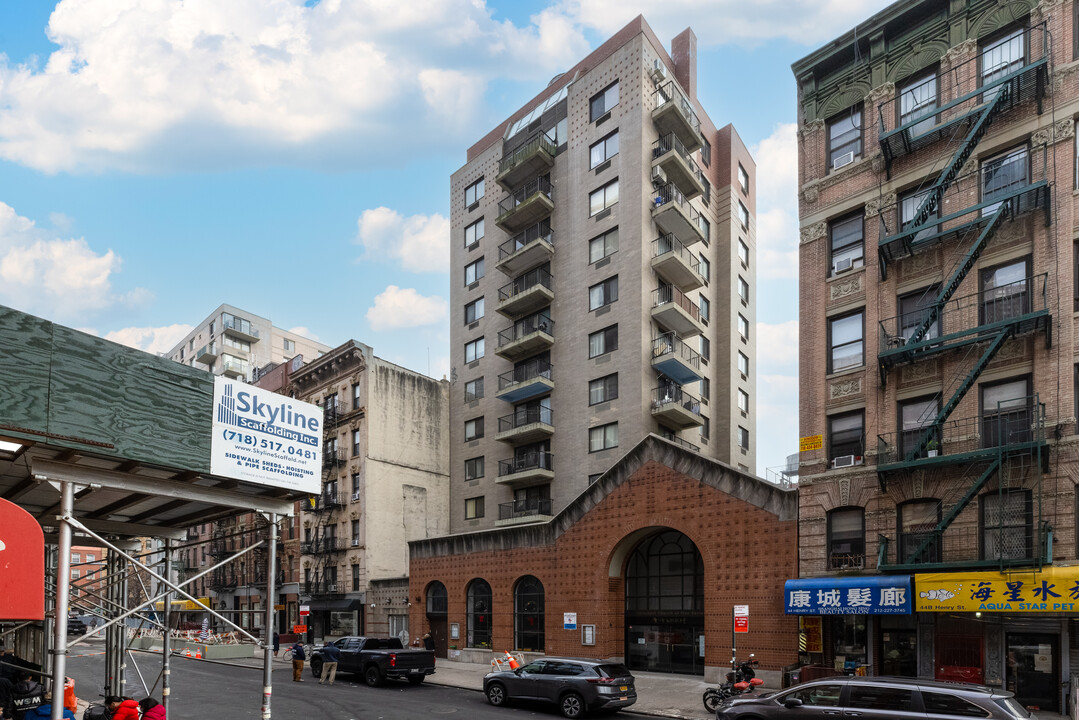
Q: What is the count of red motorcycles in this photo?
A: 1